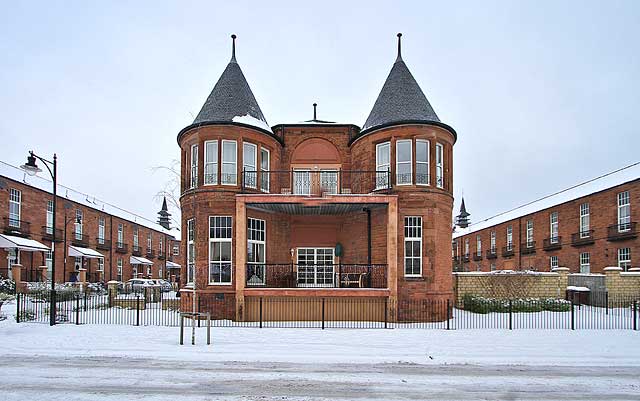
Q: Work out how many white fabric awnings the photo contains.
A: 4